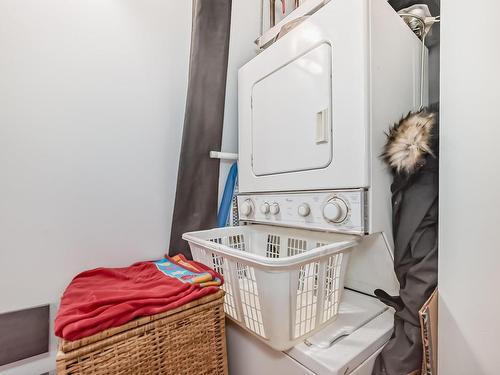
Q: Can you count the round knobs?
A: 5